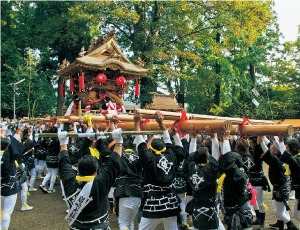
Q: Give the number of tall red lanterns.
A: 4